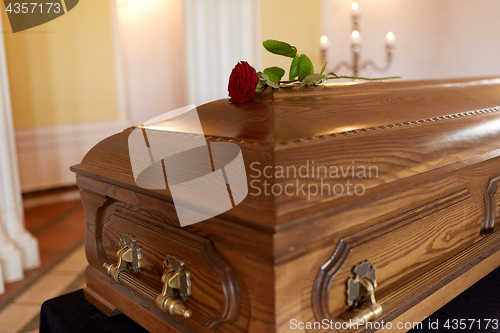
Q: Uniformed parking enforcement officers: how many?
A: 0